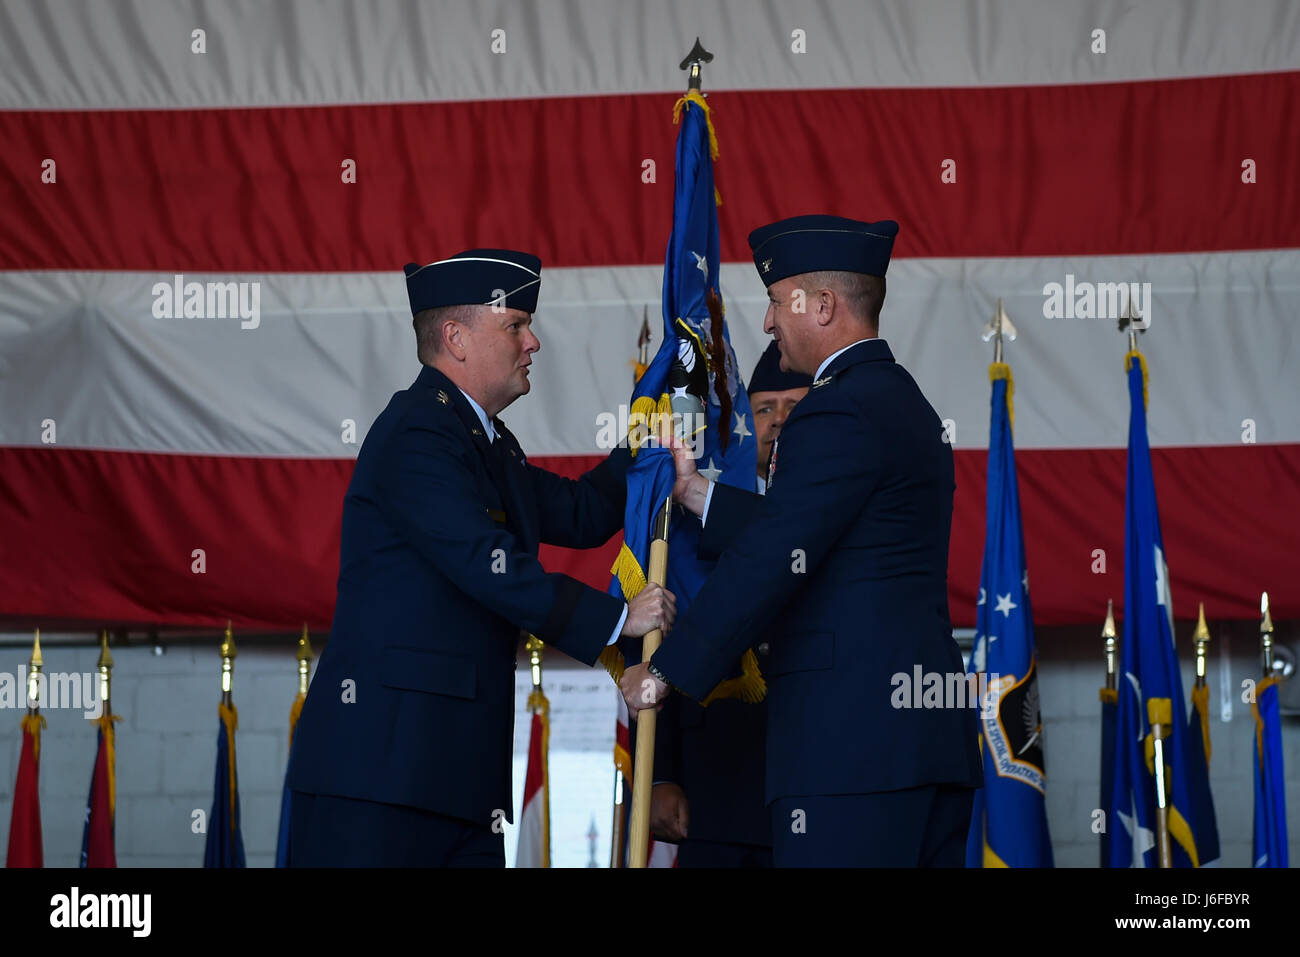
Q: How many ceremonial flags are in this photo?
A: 12